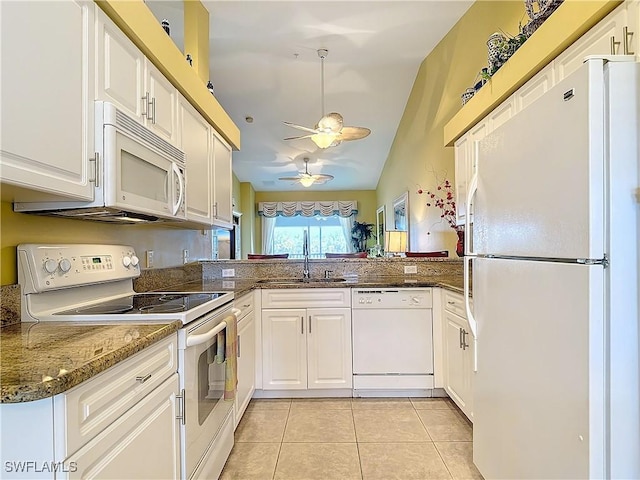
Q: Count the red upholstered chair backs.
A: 3